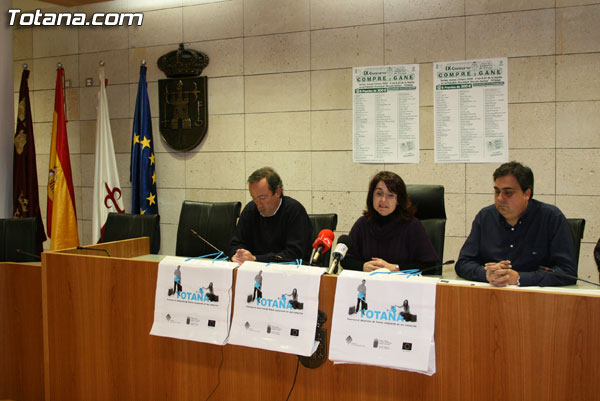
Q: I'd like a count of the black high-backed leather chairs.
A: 6